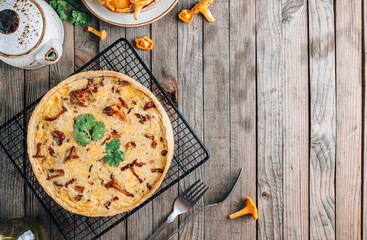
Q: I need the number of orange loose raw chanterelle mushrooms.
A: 5